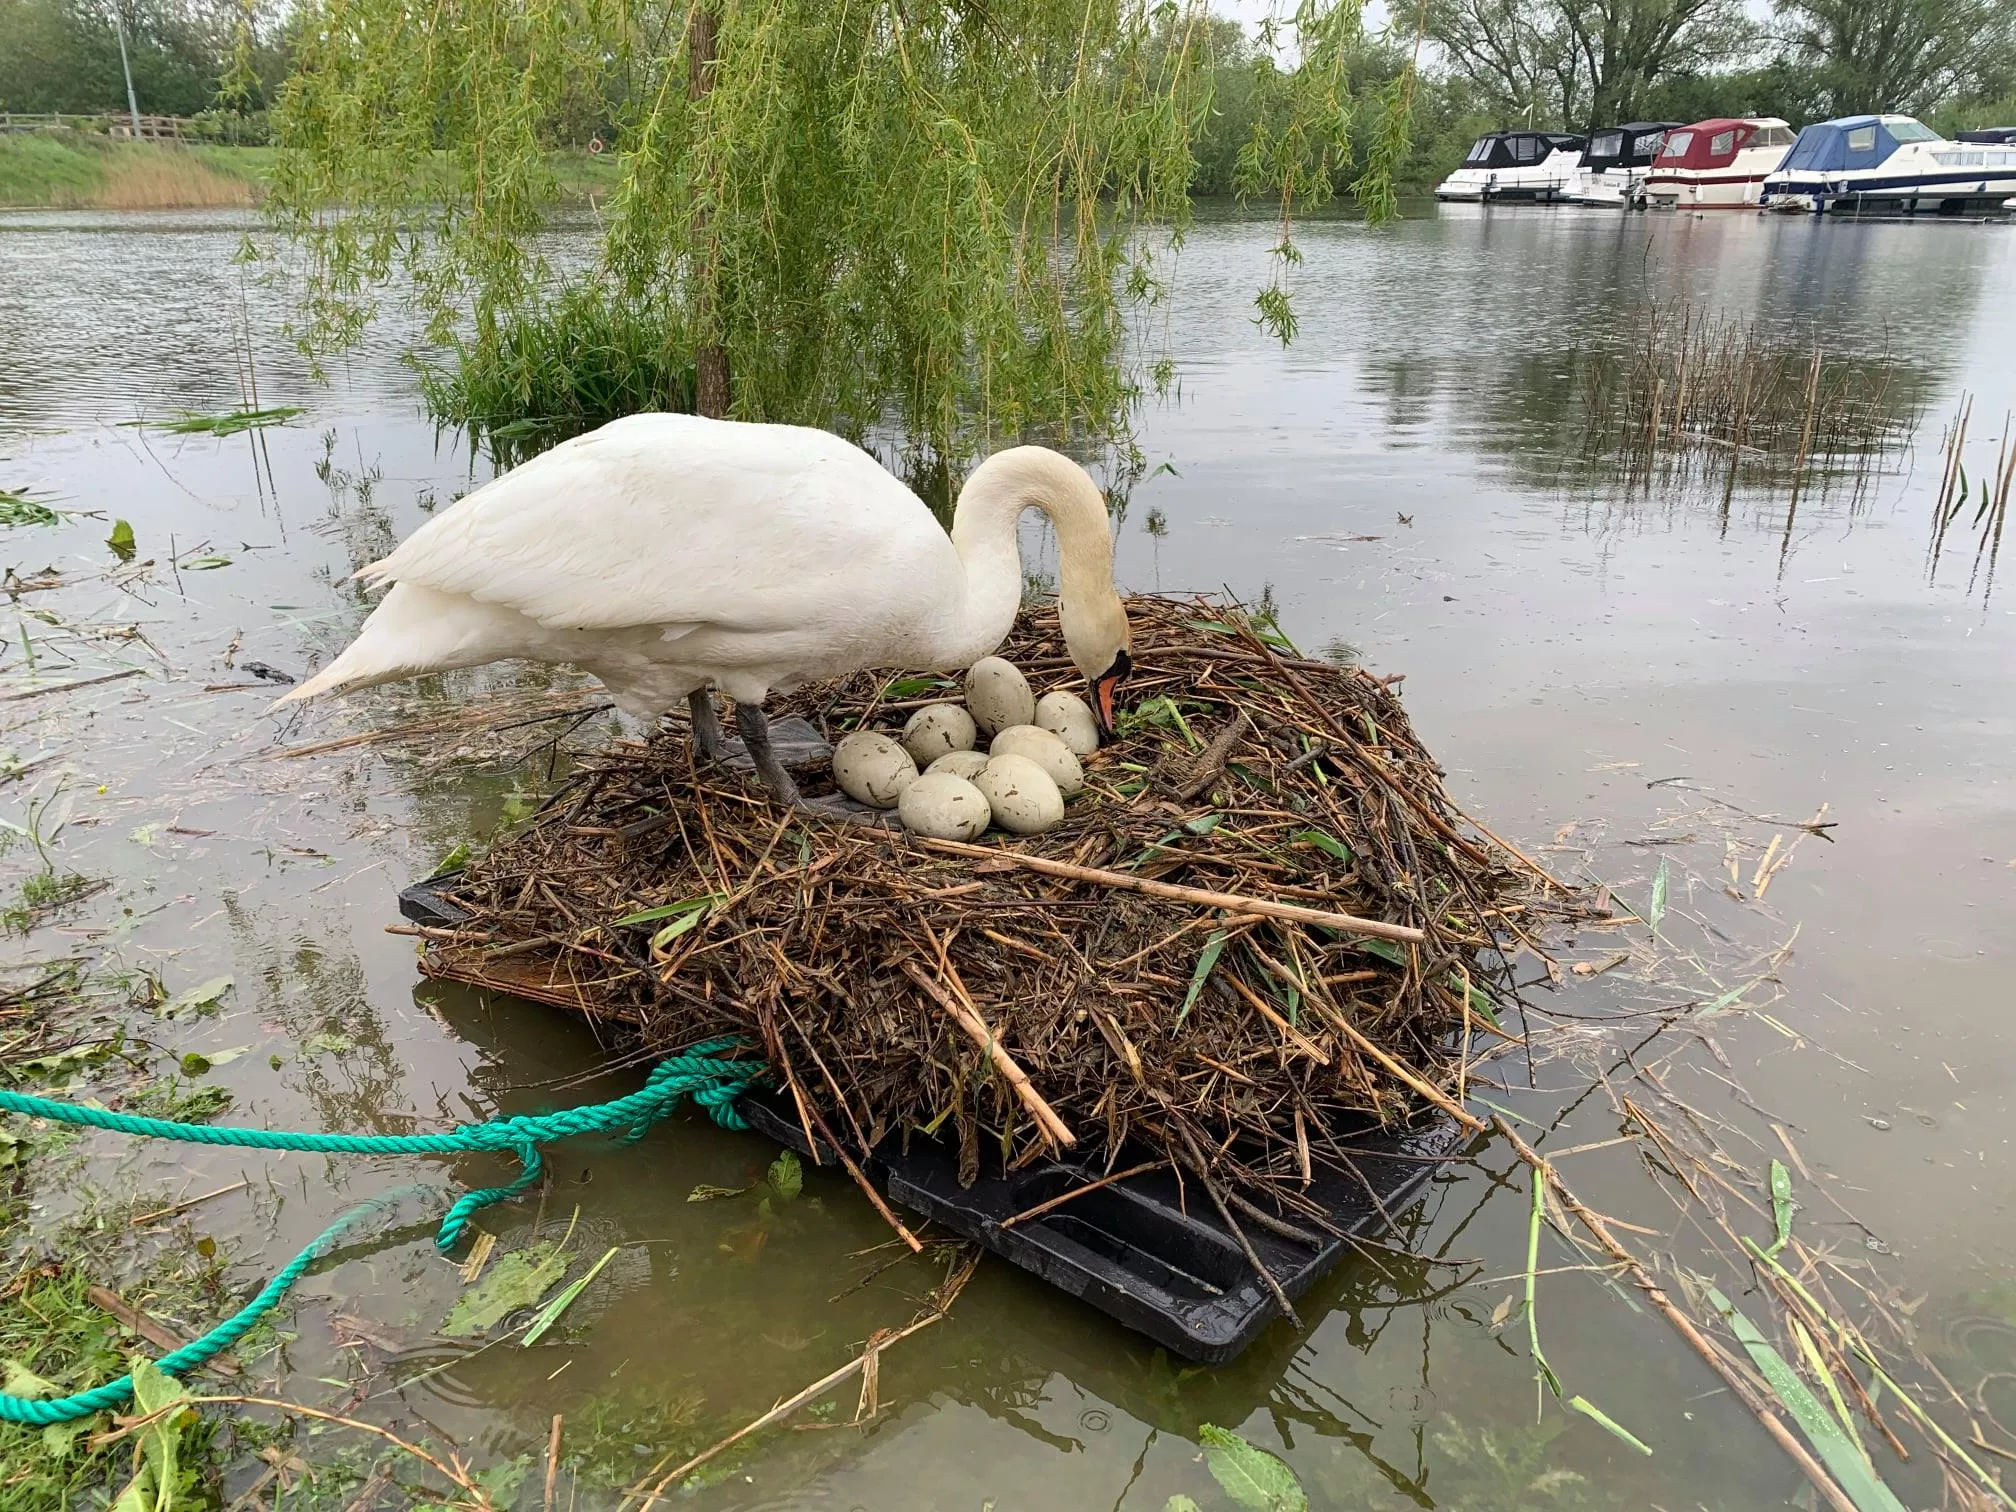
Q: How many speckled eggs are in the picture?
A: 8